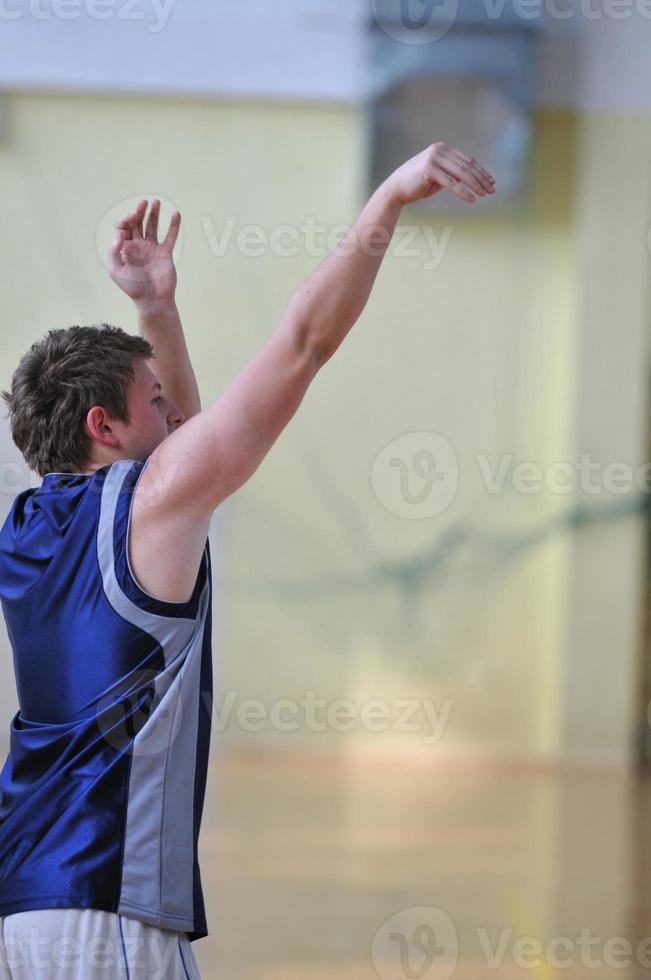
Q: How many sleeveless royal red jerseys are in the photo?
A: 0